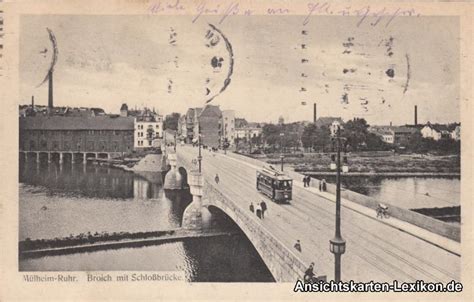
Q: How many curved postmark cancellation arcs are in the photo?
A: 3